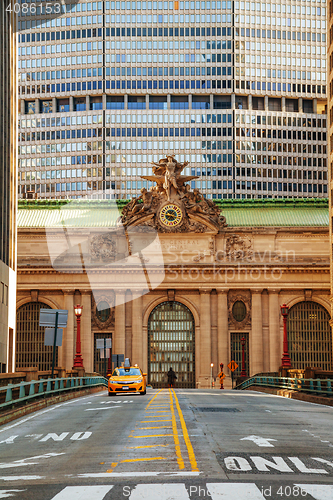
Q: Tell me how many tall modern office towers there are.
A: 1